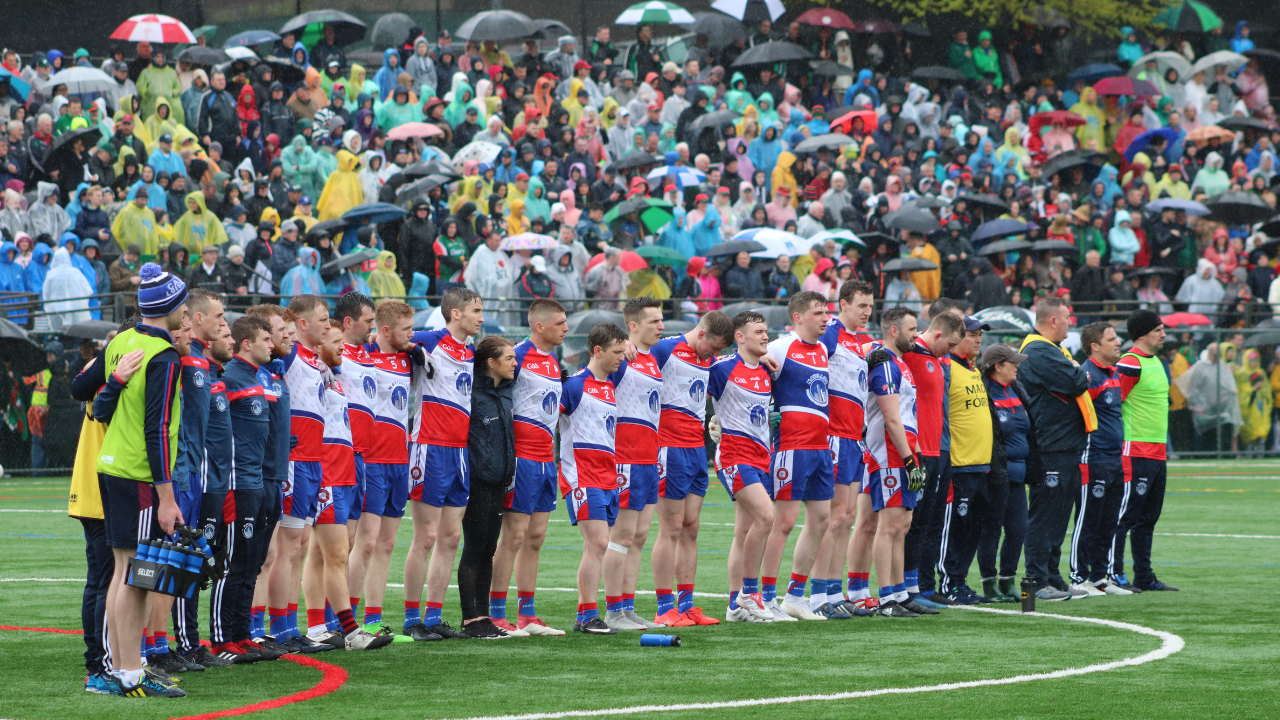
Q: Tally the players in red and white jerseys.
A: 13